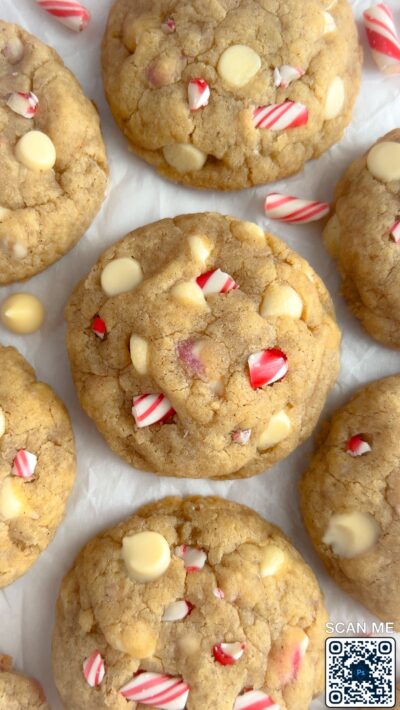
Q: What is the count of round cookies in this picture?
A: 8